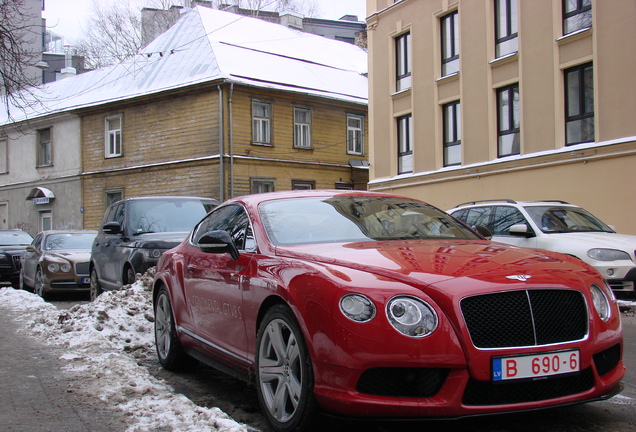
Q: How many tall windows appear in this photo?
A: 8